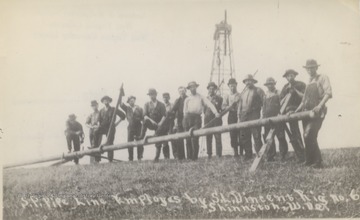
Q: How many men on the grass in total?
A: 14